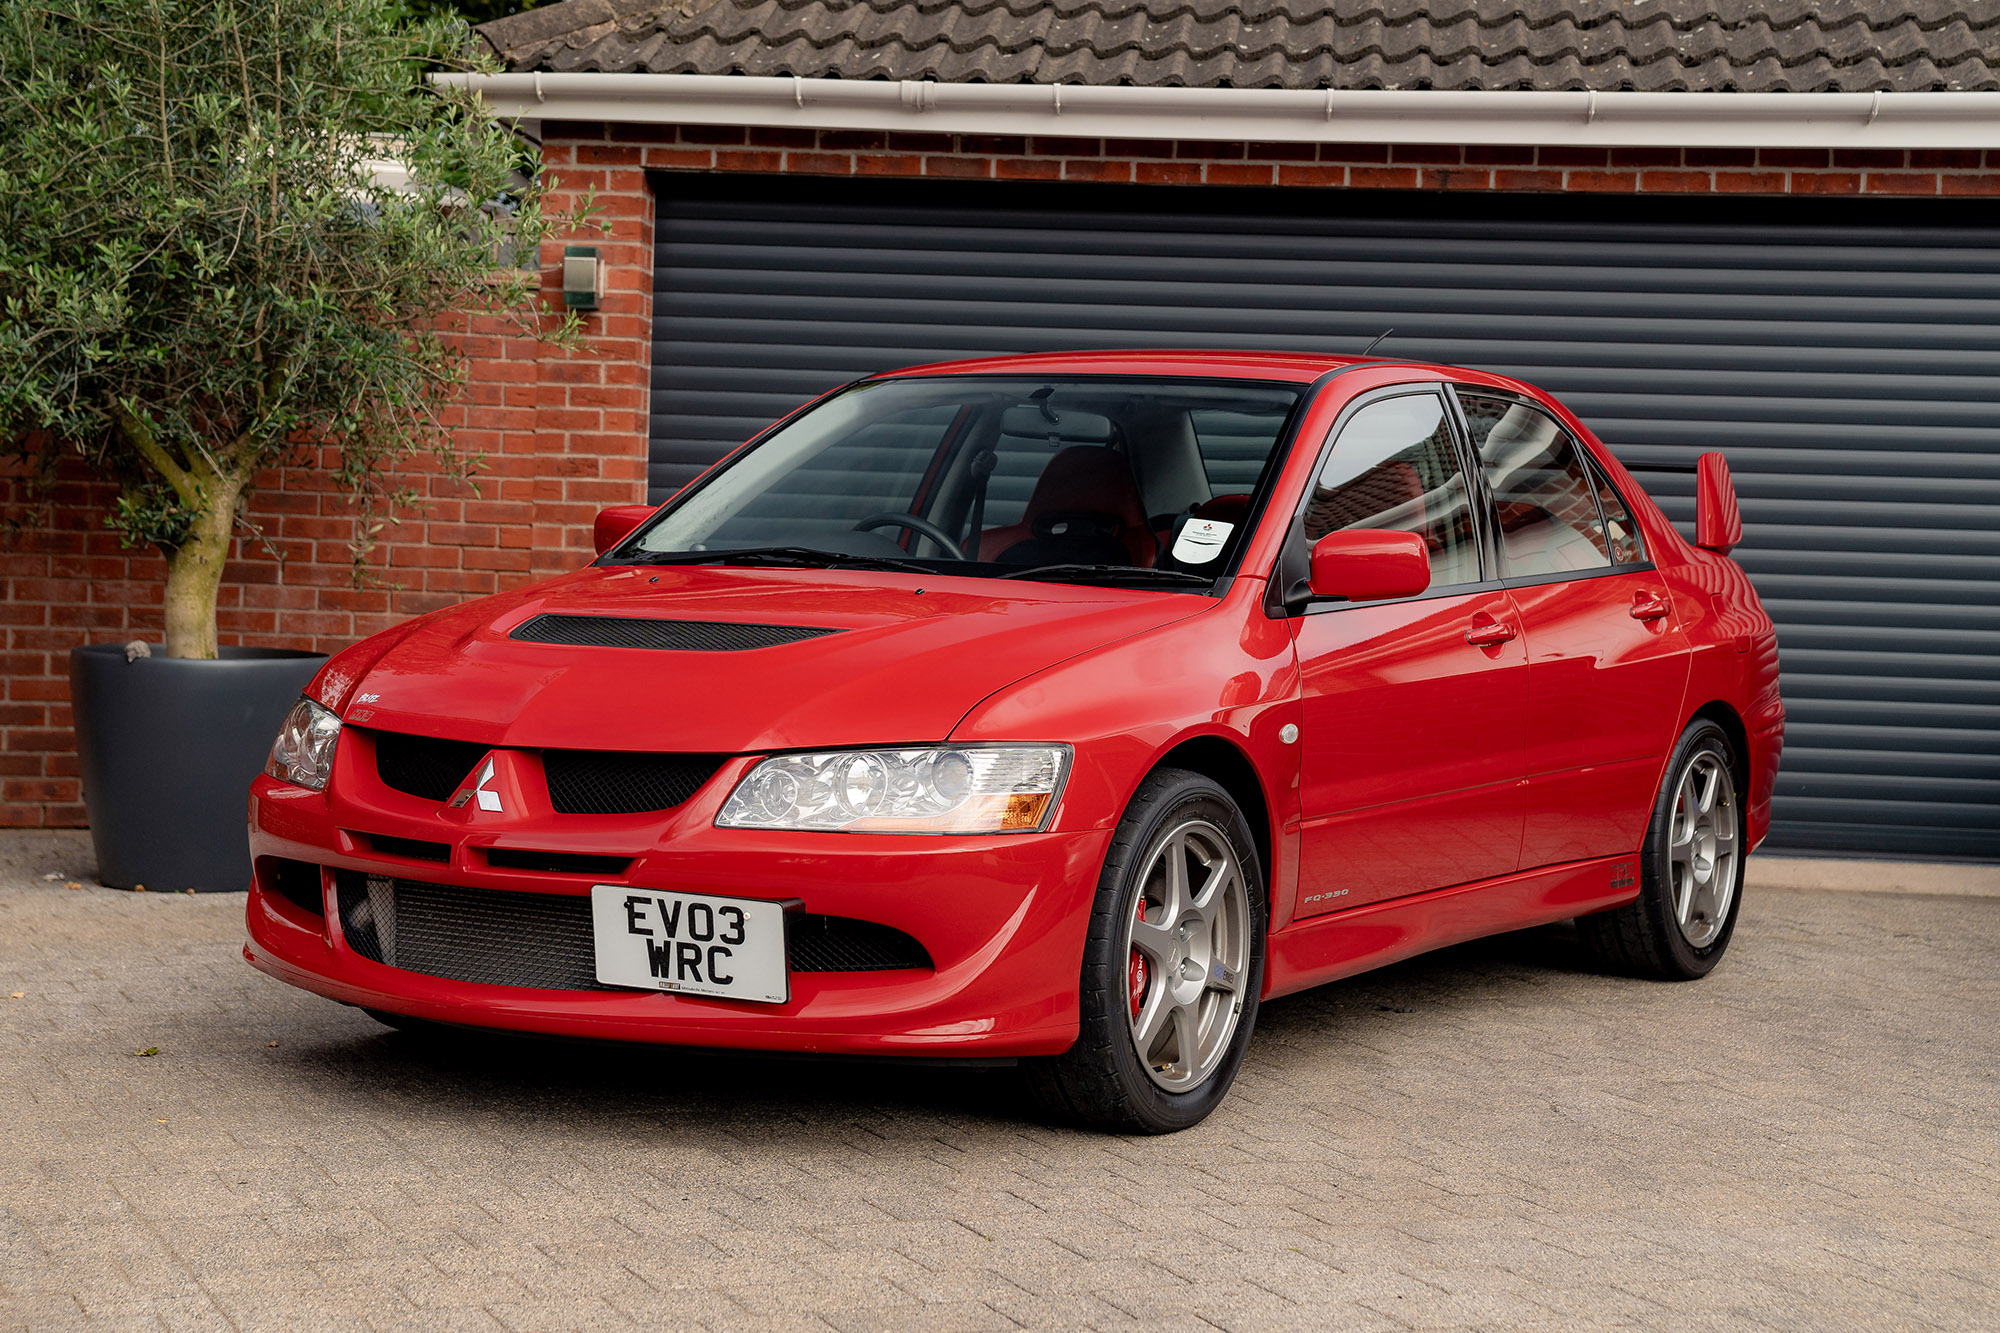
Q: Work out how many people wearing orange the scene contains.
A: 0